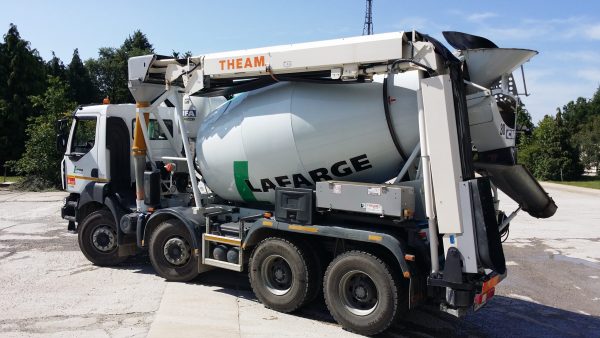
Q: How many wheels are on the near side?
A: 4